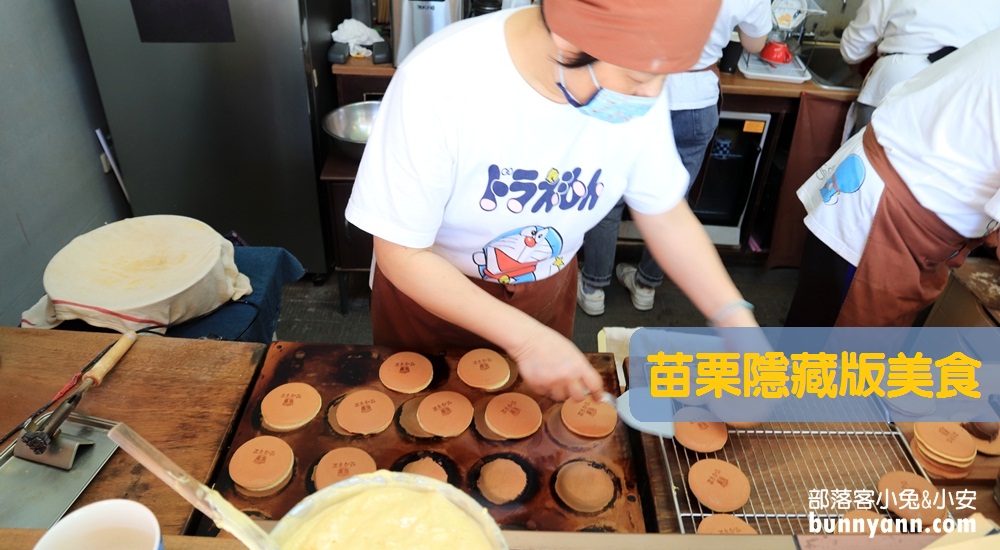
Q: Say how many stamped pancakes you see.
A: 14